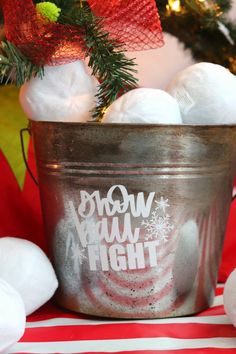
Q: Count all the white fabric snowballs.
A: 6